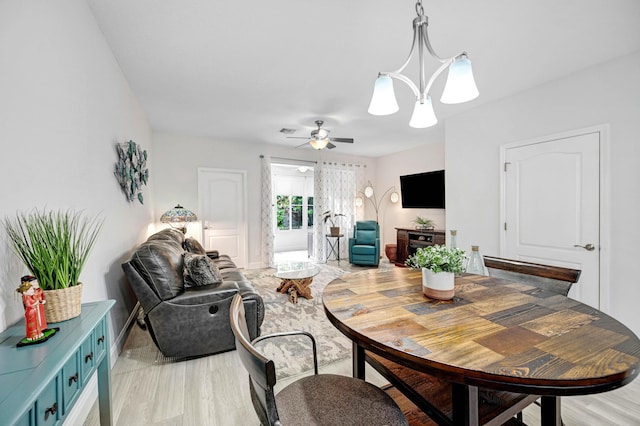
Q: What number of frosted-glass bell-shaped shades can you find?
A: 3